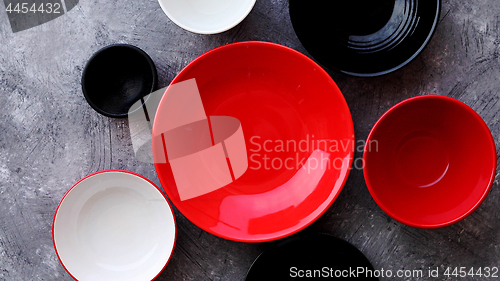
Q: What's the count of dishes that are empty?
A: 7